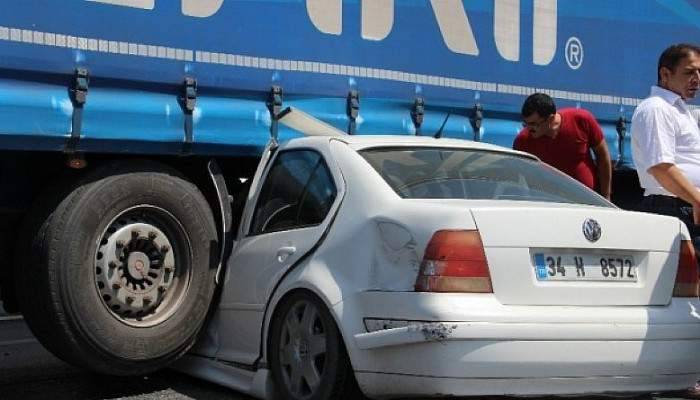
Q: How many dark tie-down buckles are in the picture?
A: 7